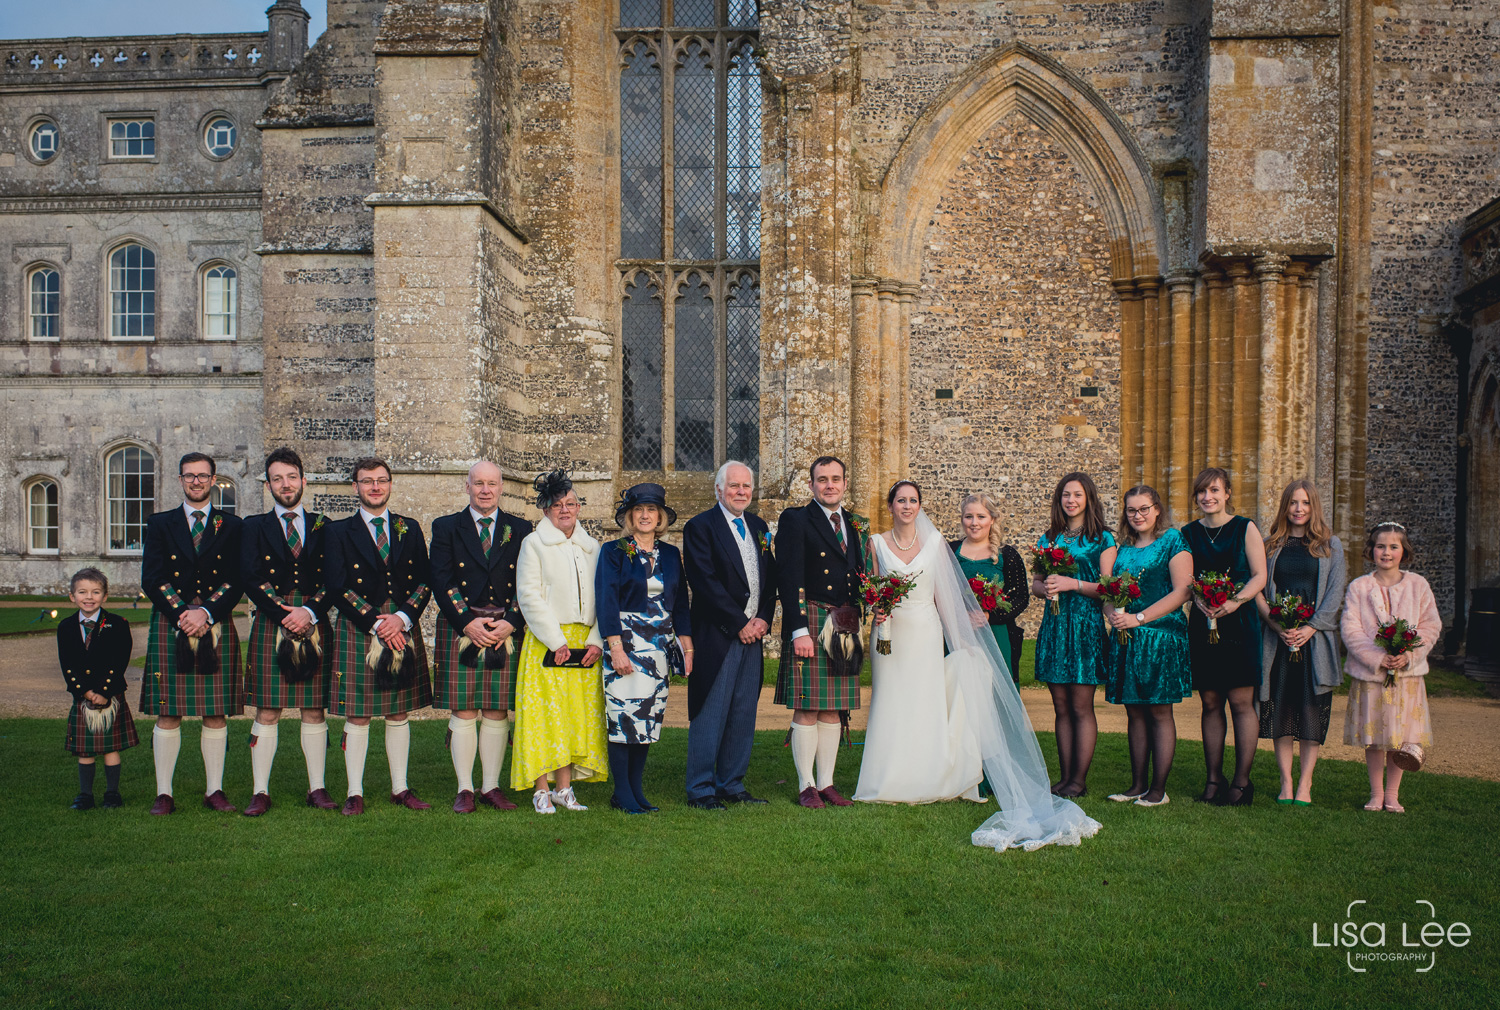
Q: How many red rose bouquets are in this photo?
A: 7